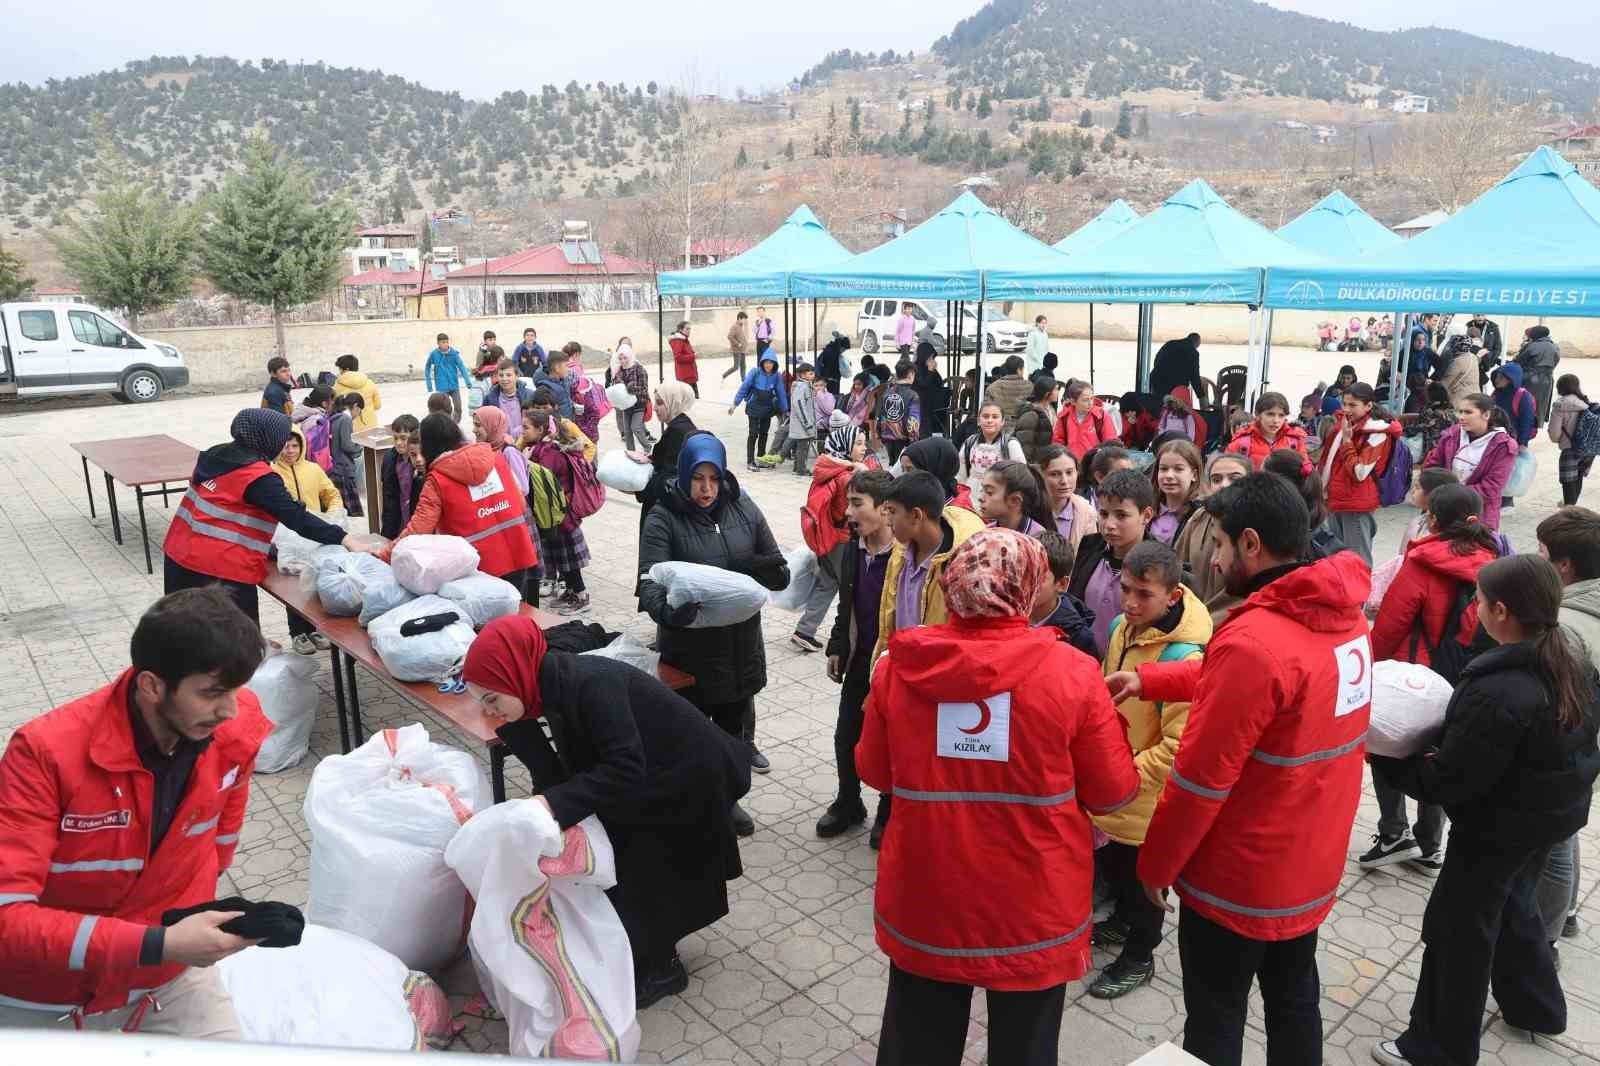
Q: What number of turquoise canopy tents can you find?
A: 6